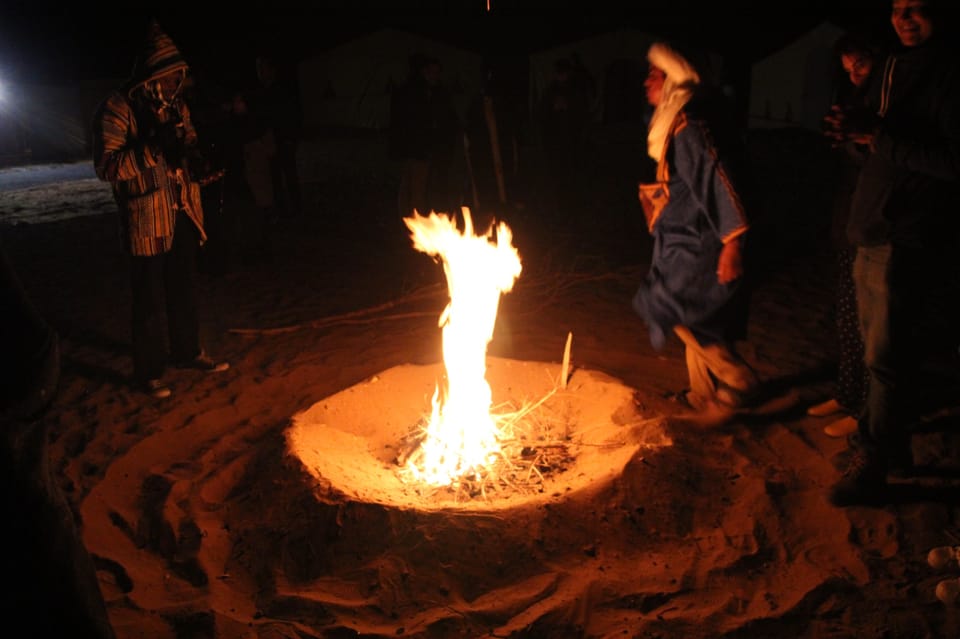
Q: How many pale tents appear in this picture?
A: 3